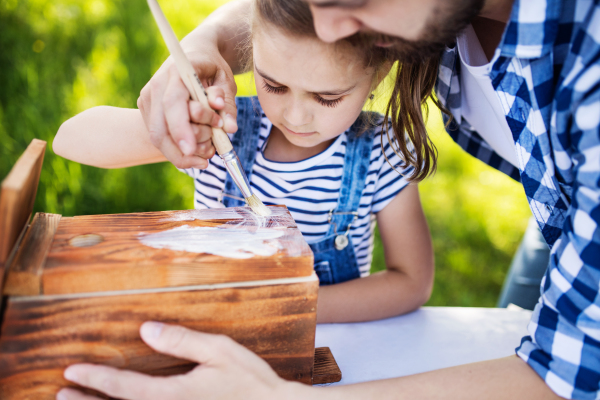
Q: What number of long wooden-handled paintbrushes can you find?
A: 1